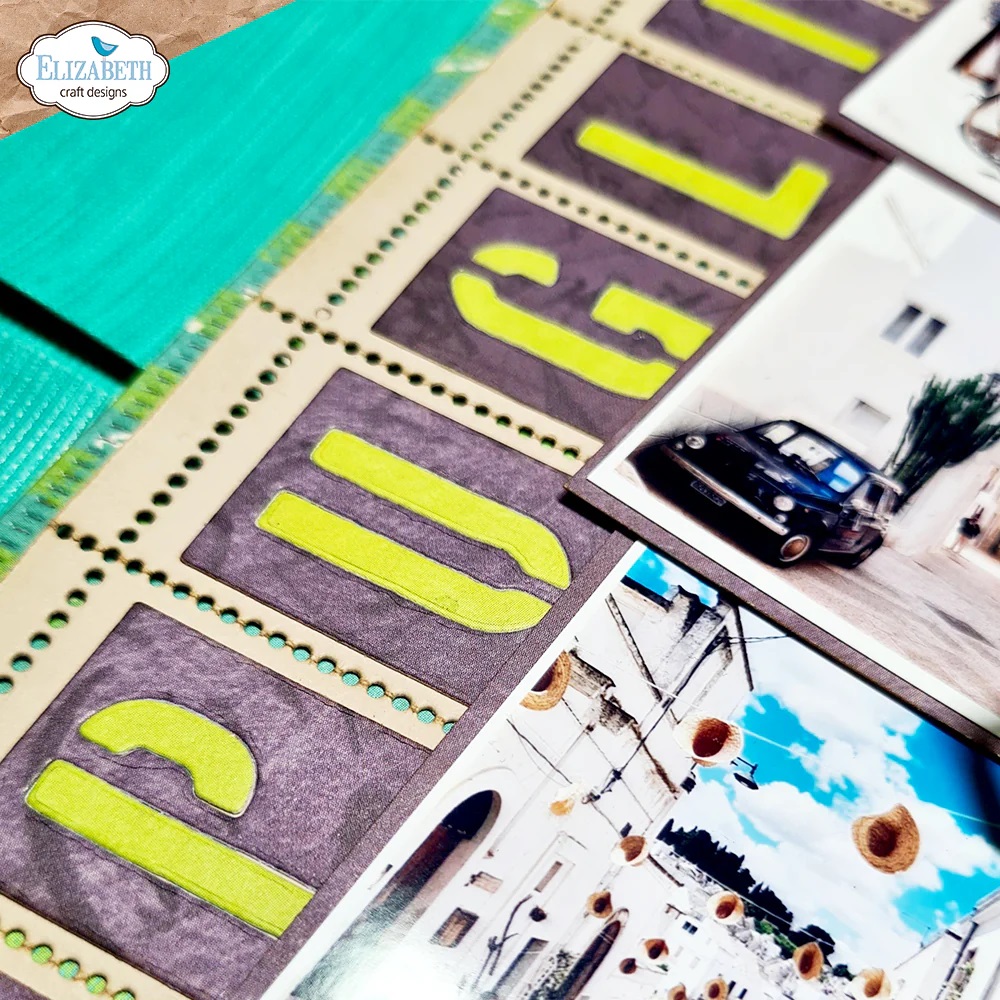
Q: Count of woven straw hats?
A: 13